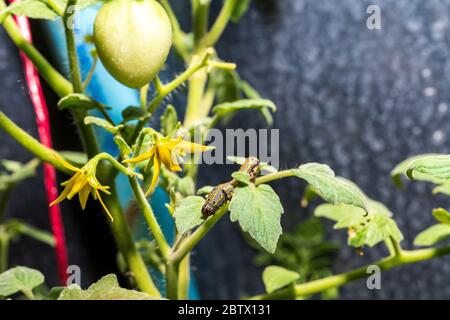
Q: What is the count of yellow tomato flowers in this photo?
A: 2